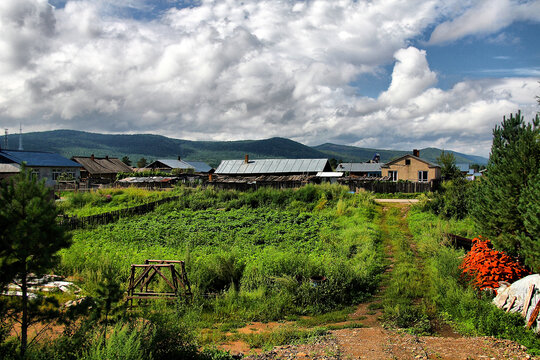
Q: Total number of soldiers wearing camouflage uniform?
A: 0